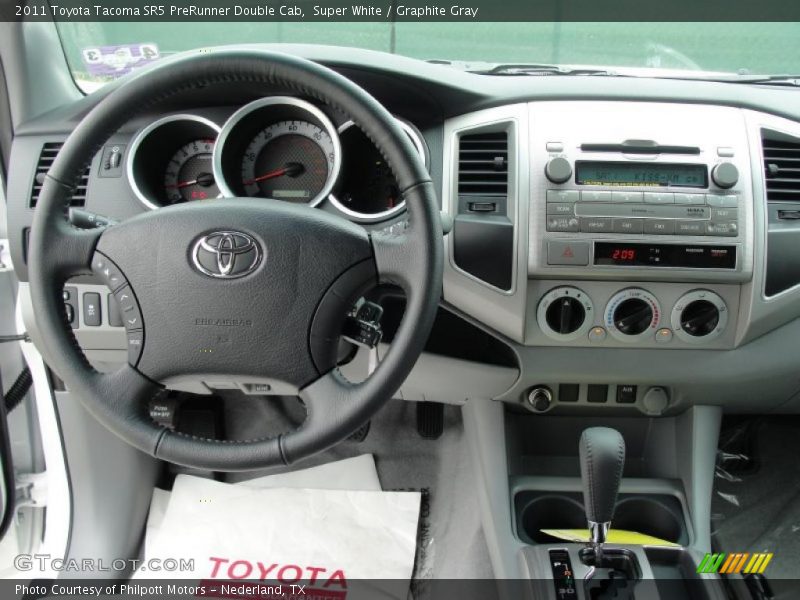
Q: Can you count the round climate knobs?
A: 3